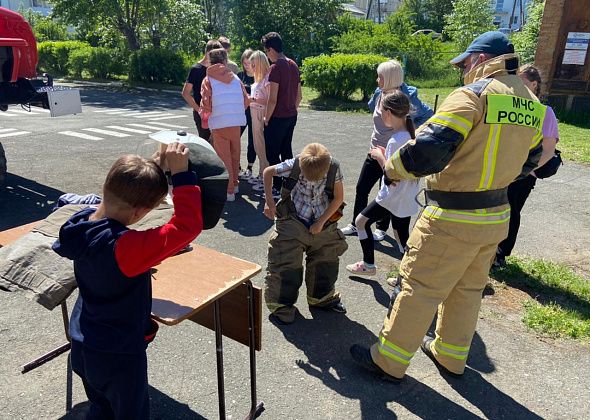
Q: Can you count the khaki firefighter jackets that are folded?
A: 1